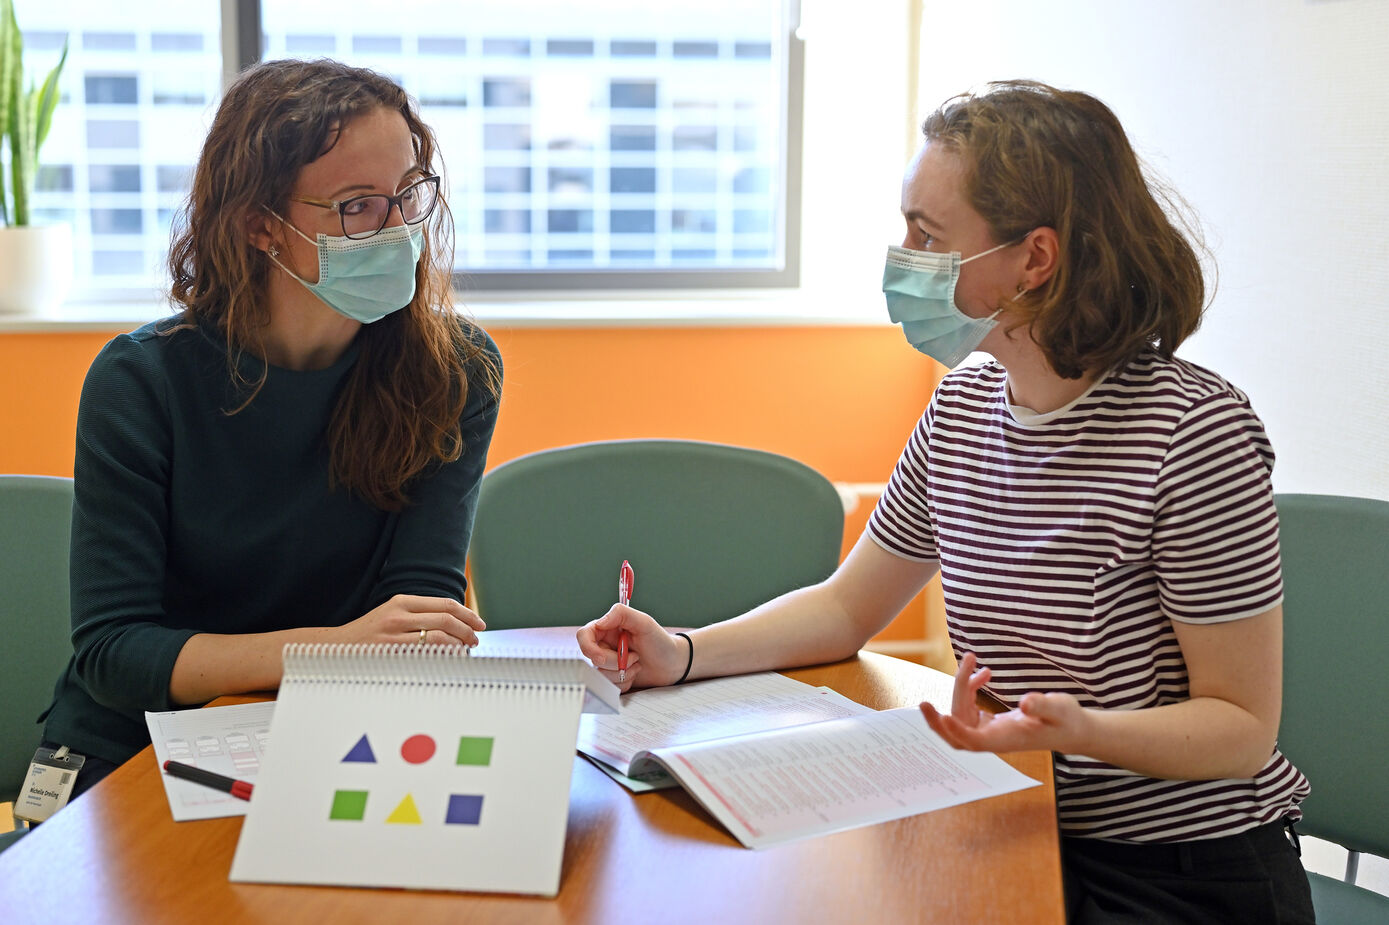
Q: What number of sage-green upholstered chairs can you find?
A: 3